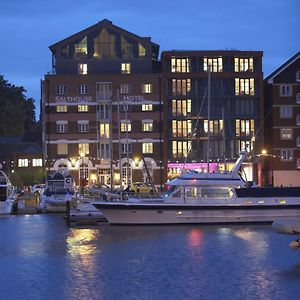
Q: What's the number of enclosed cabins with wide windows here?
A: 1